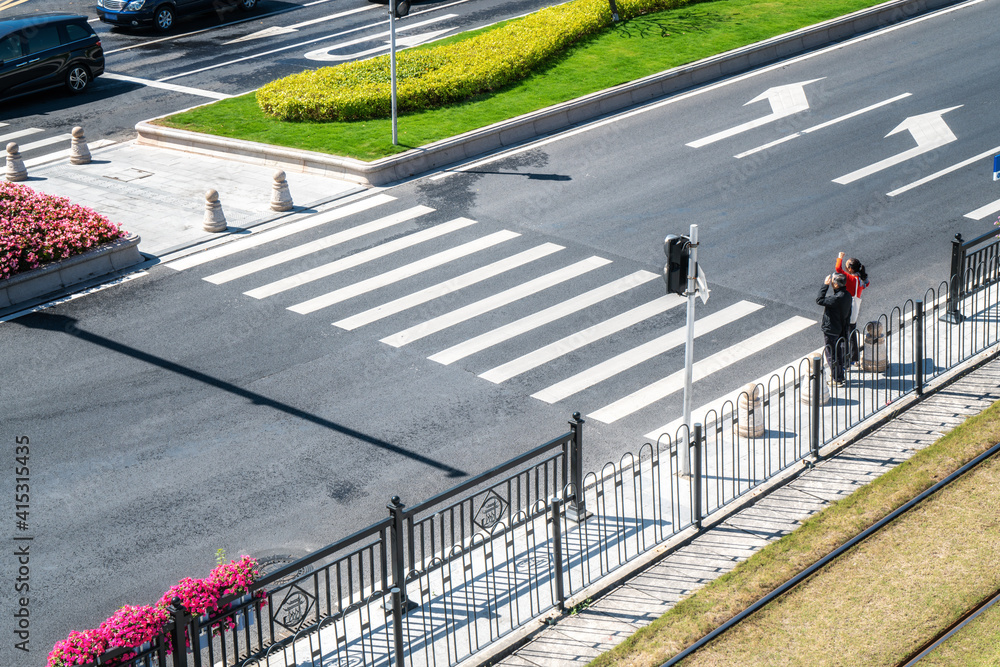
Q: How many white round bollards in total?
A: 7